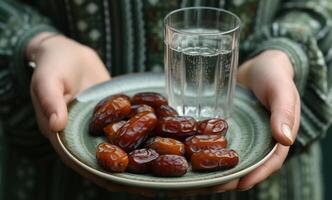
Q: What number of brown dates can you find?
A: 14